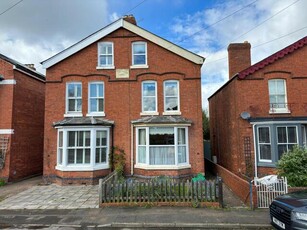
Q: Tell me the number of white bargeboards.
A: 2